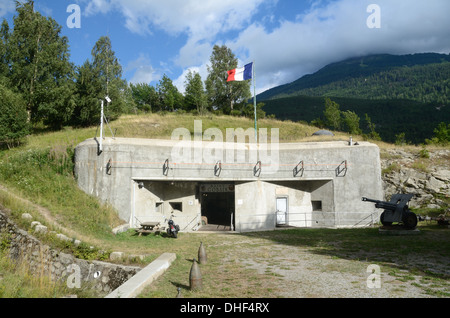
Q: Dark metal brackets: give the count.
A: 6